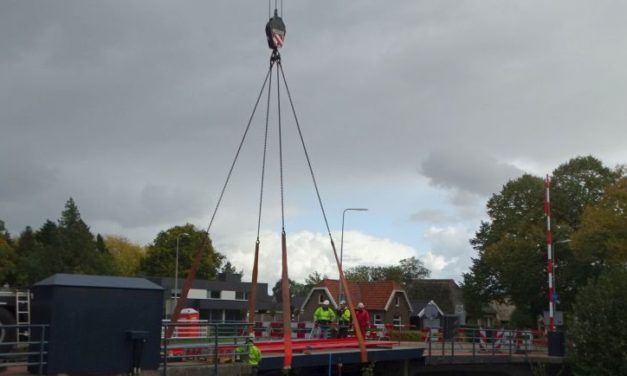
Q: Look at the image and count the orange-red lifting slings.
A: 4